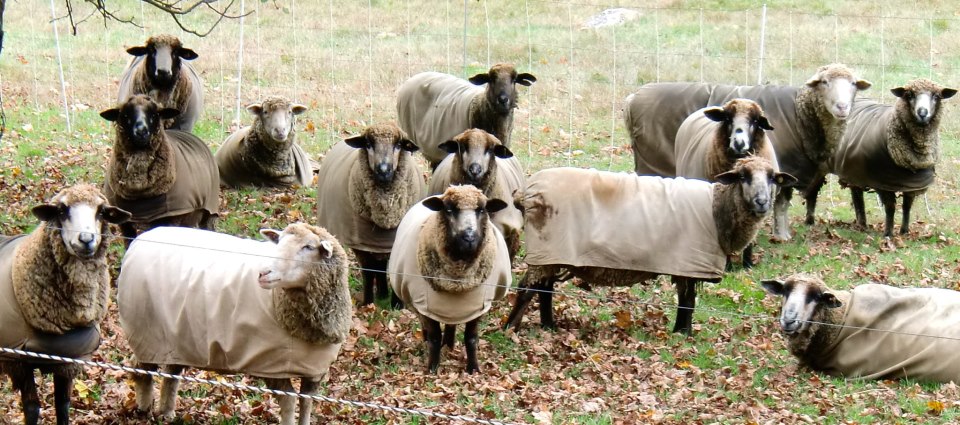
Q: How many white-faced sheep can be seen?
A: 3